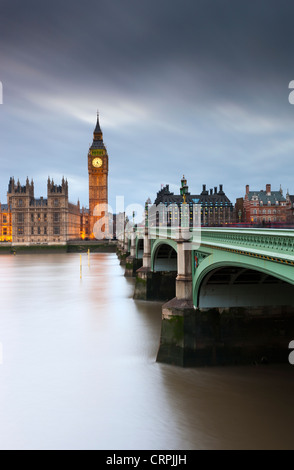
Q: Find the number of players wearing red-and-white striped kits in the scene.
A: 0